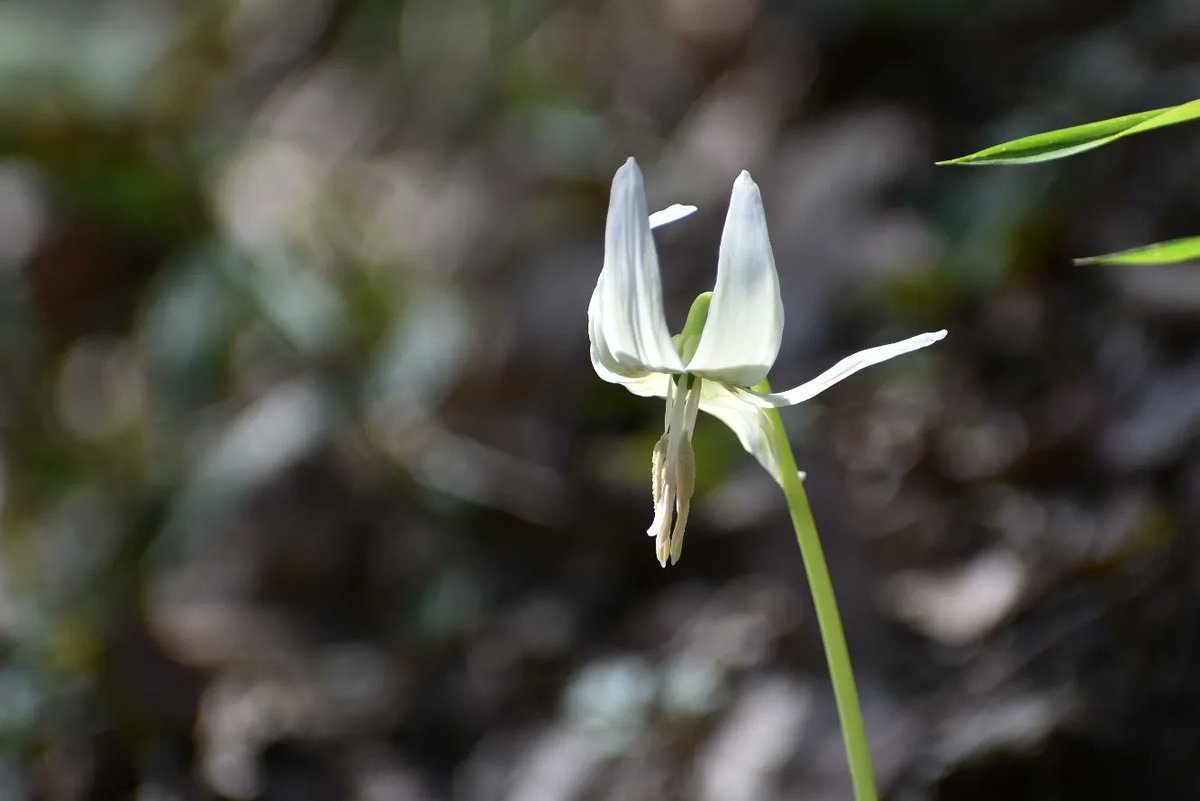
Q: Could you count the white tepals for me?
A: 6